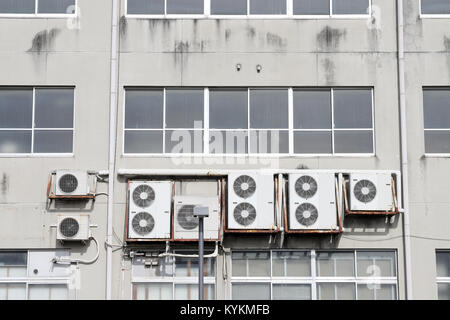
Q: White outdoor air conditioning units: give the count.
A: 7